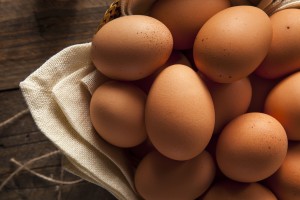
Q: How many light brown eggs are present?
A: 12